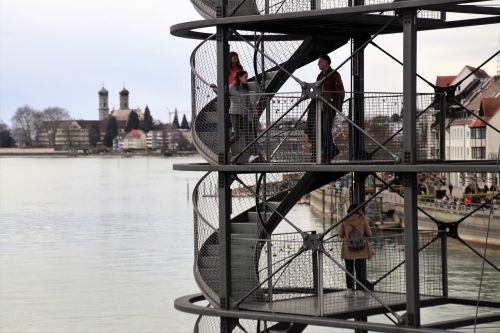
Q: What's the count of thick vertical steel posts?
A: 3